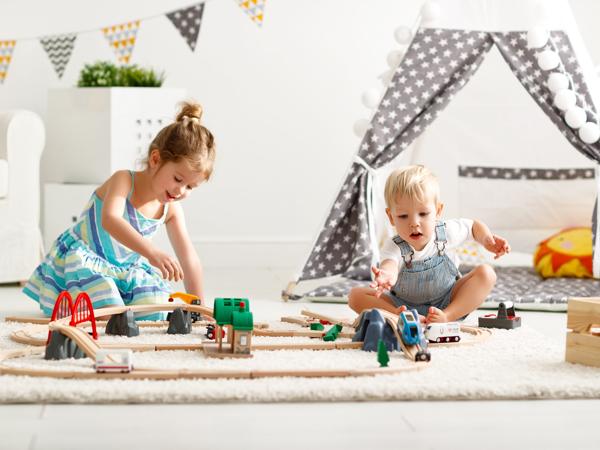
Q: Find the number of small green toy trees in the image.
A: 1